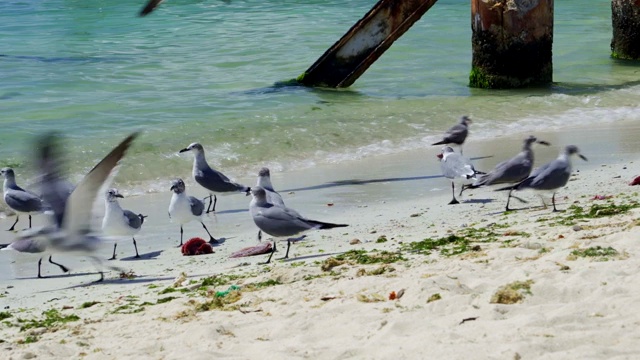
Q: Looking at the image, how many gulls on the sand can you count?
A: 11